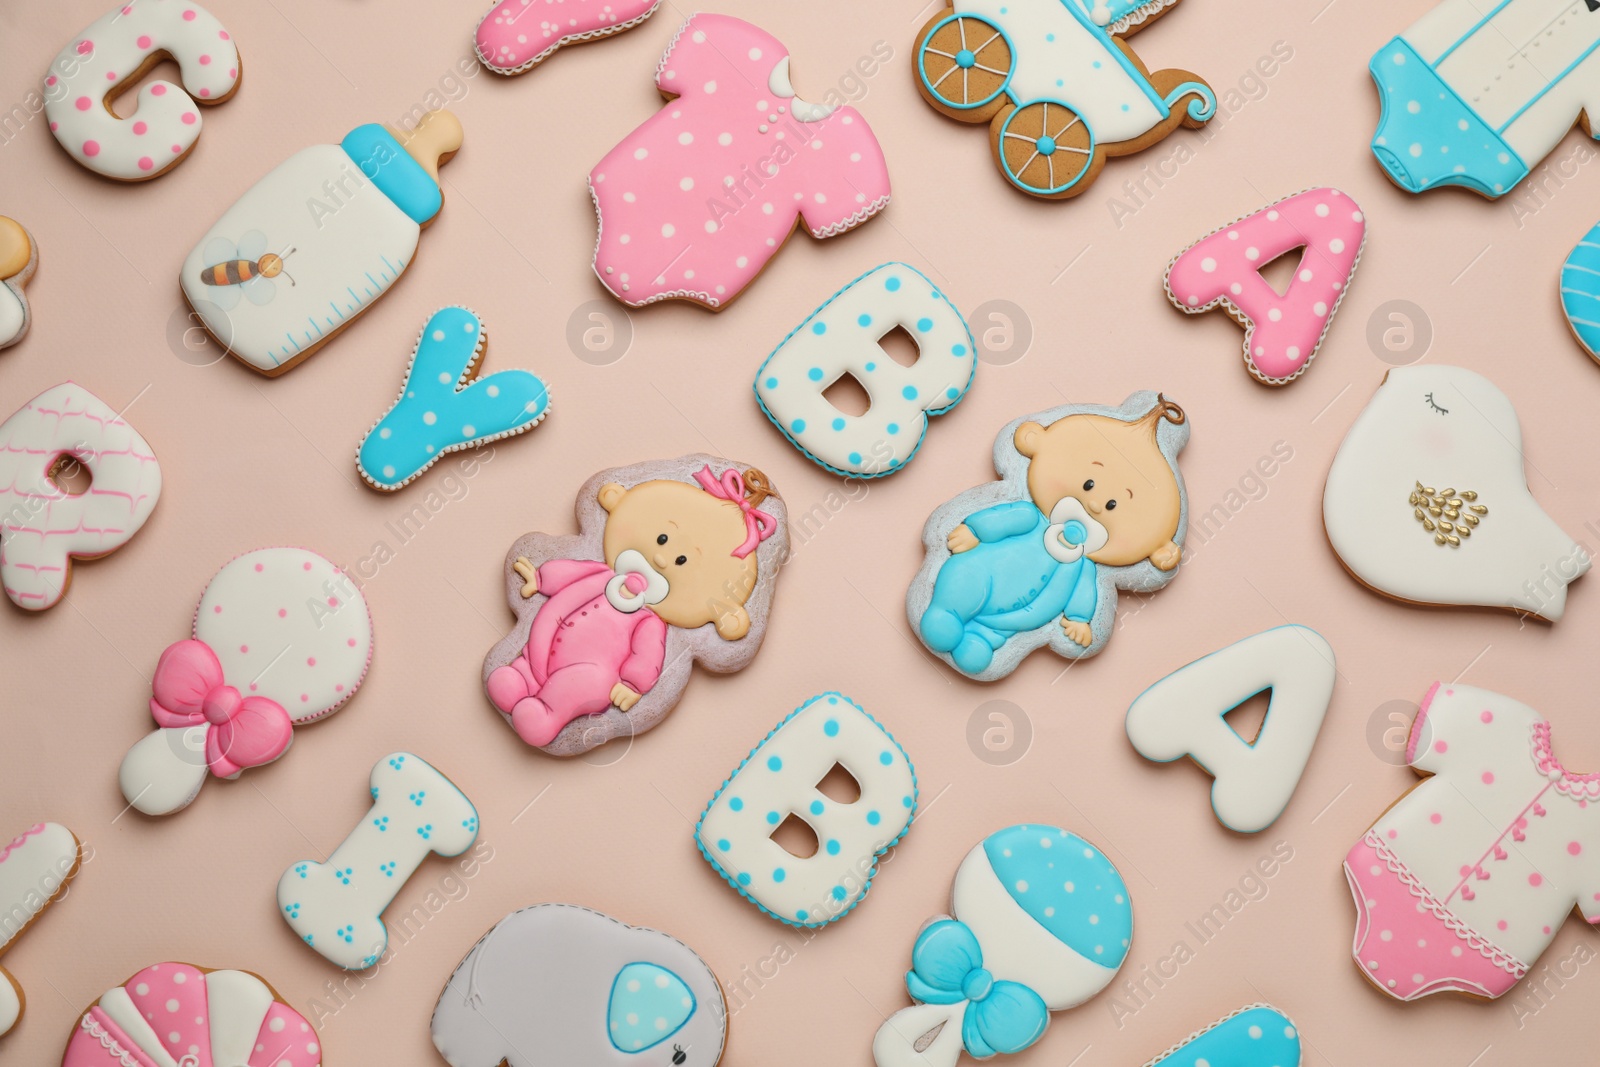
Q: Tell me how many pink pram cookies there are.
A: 1